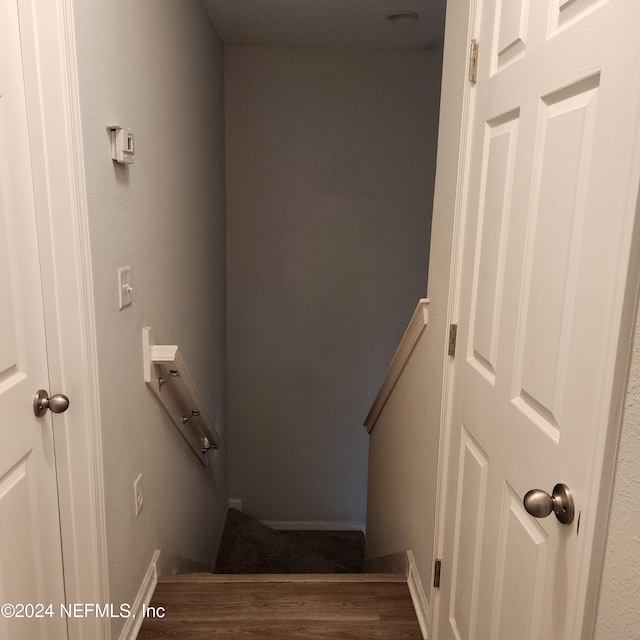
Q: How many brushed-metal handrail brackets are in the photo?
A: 3